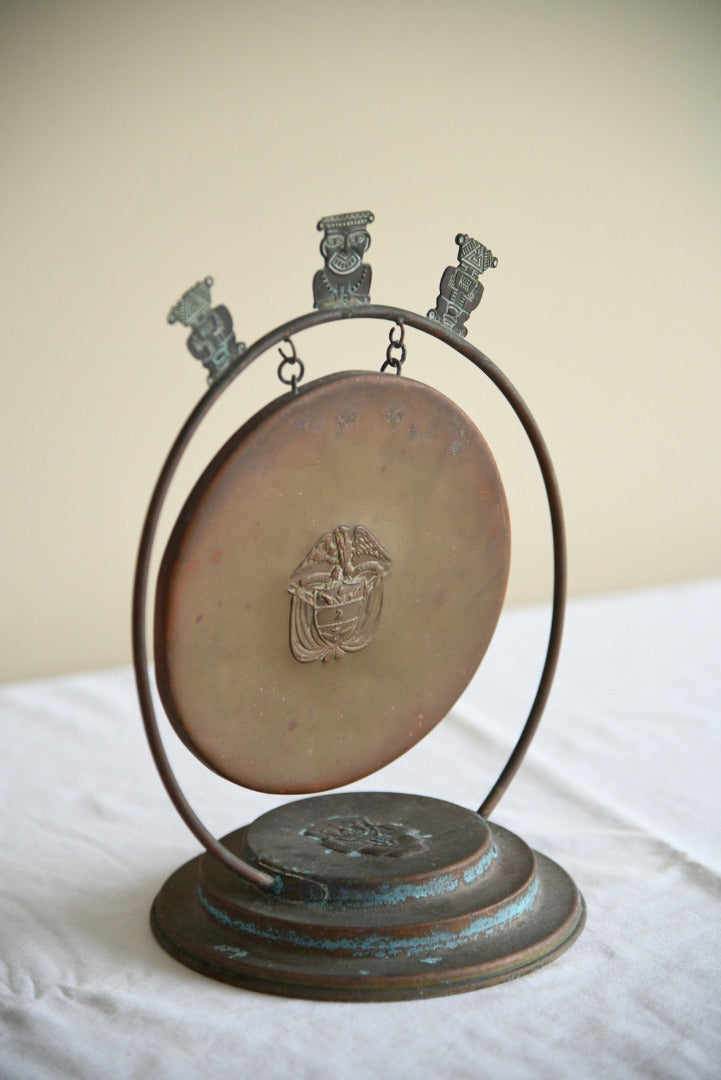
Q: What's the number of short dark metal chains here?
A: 2